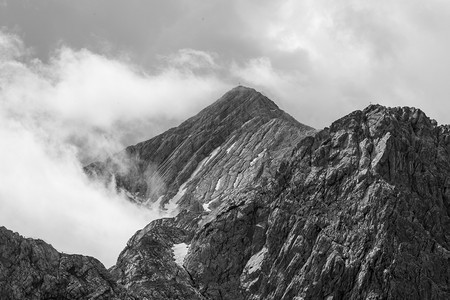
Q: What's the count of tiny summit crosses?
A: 2